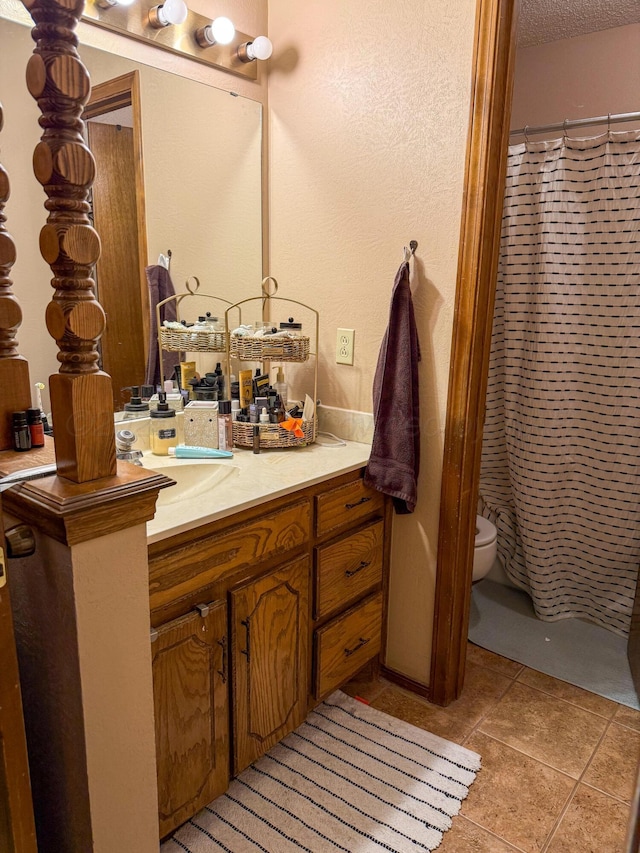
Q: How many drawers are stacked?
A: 3